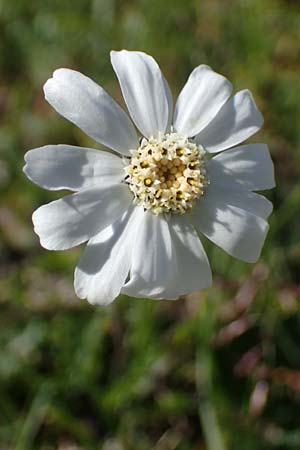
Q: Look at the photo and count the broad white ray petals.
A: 12